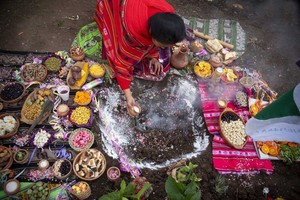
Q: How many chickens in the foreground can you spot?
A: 0